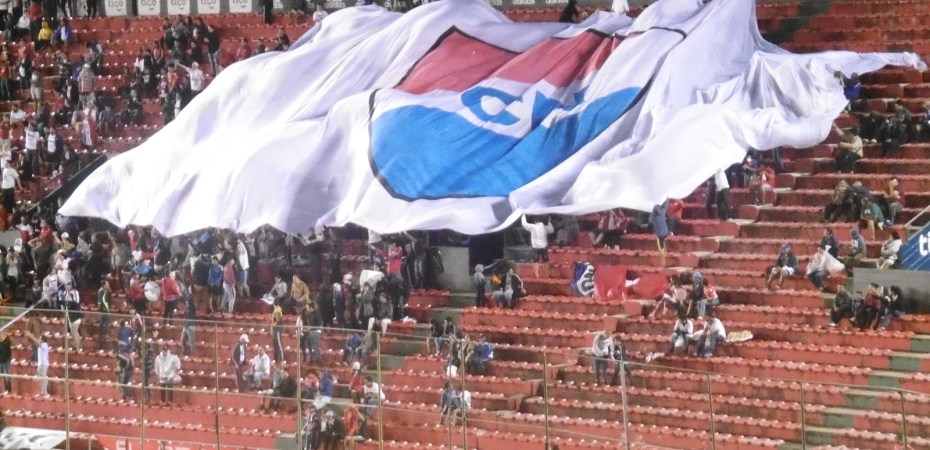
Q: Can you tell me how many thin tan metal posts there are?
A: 12